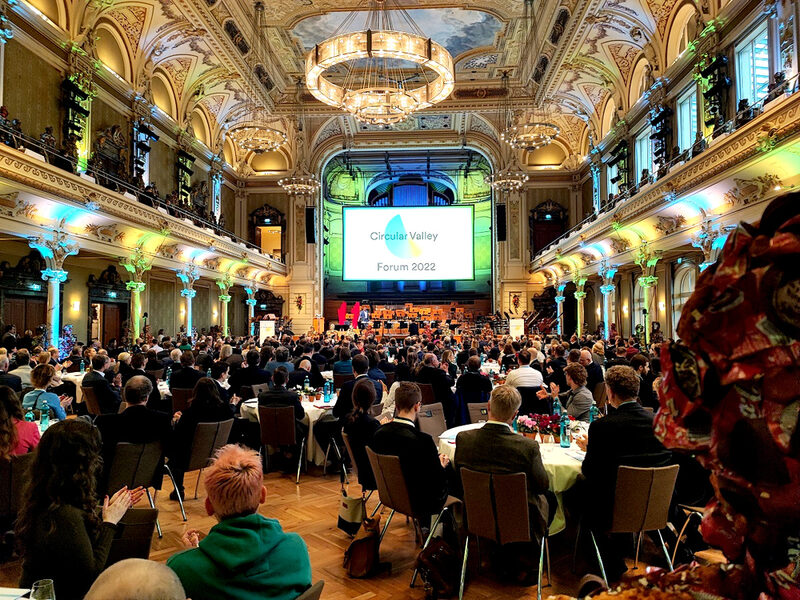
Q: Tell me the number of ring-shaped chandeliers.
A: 5